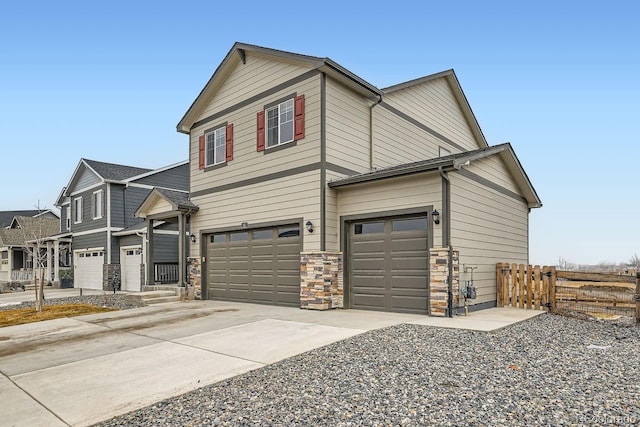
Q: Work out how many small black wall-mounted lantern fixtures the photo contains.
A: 3